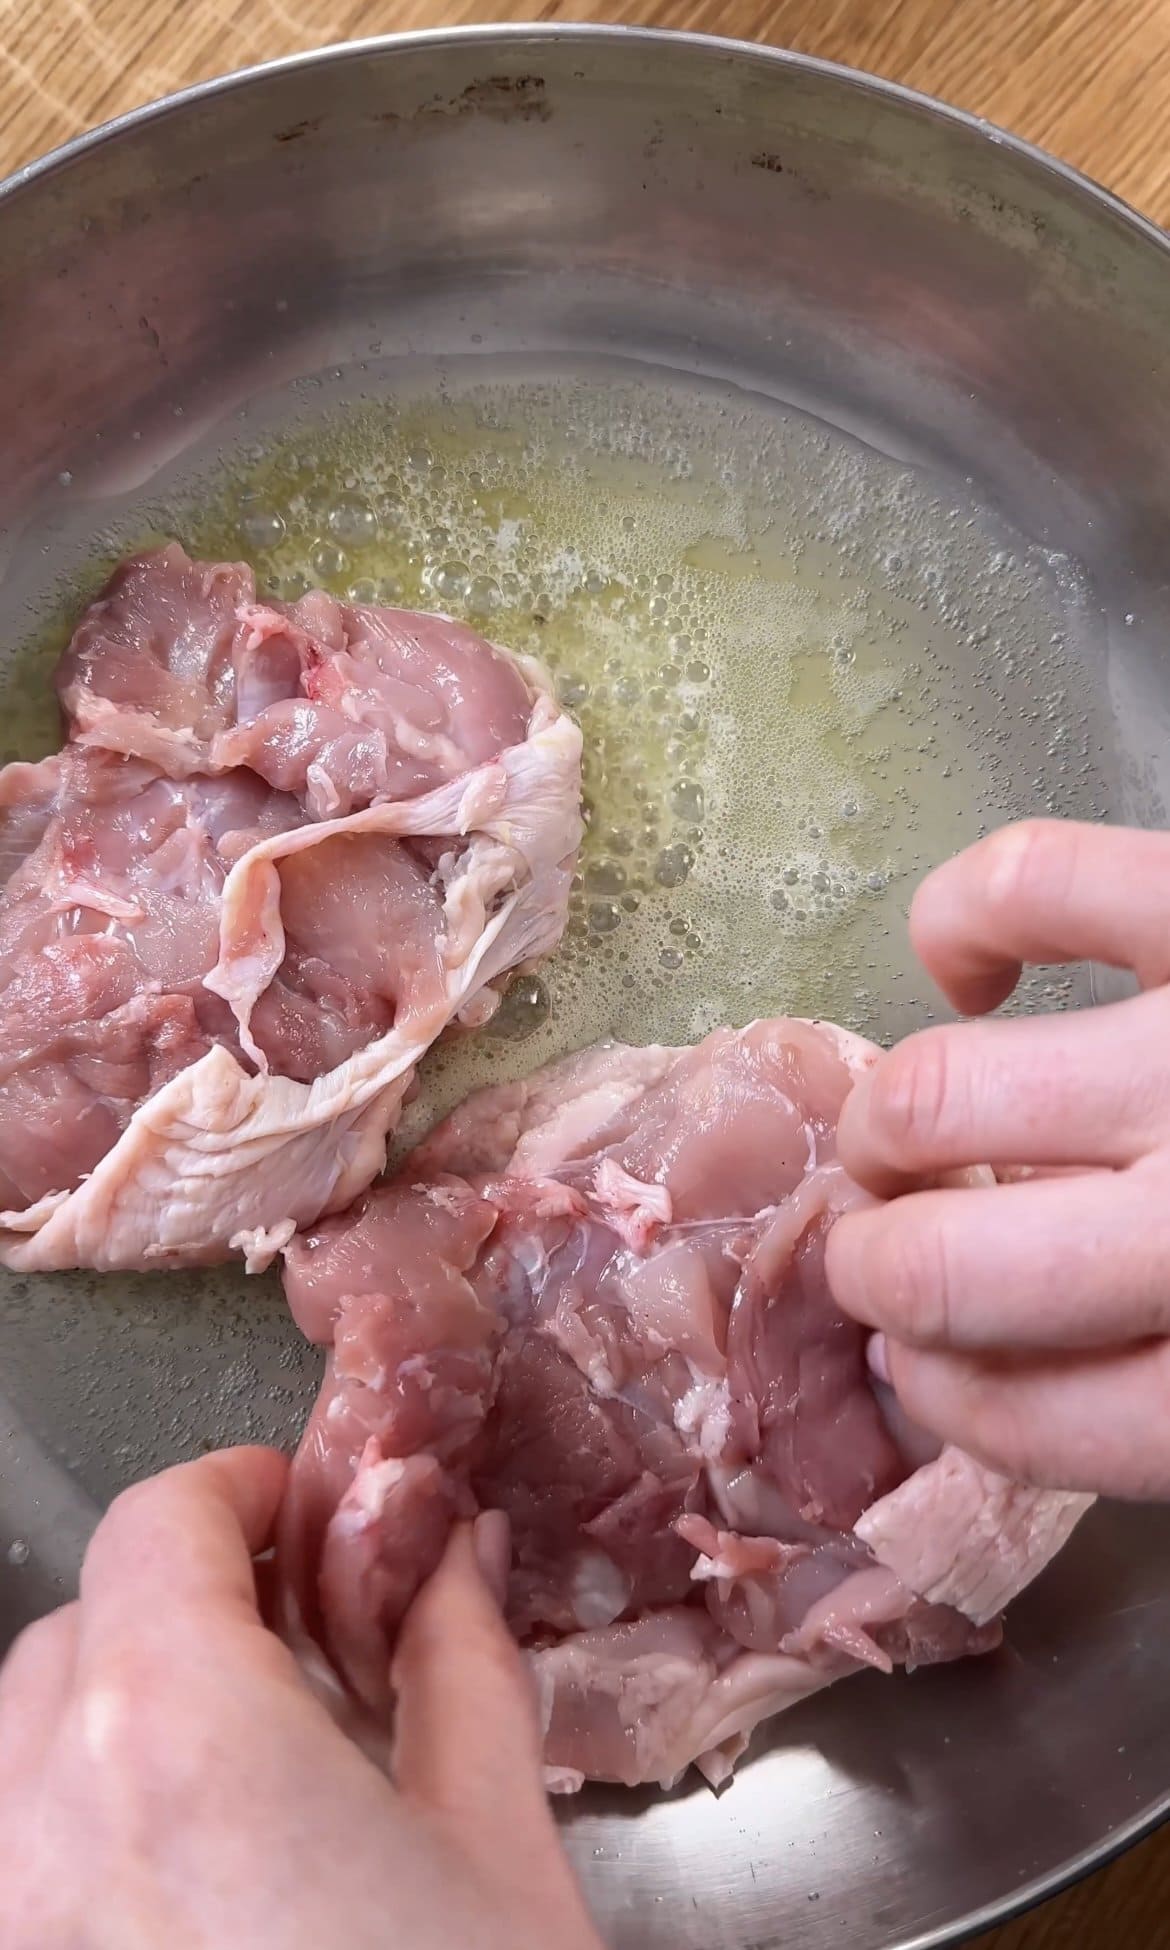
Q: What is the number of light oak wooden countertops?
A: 1